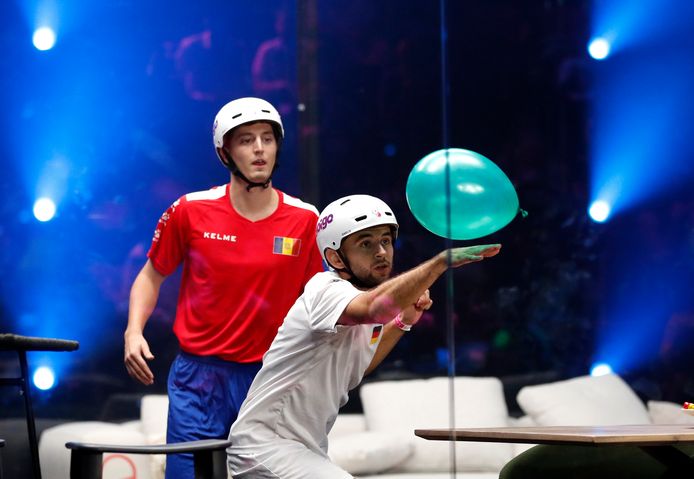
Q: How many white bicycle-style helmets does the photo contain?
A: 2